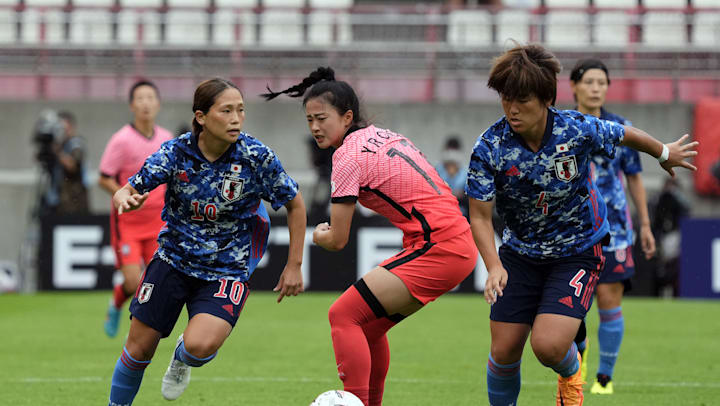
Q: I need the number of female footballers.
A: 5